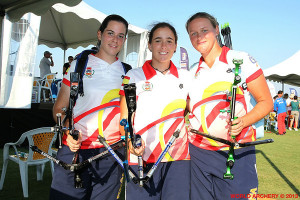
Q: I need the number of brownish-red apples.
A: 0